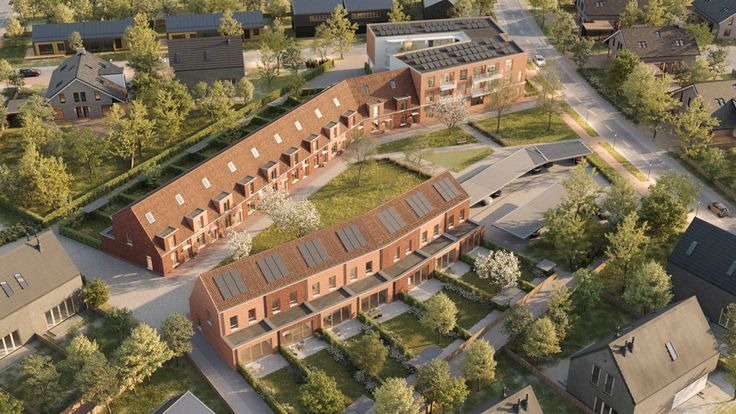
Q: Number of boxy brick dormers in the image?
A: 11